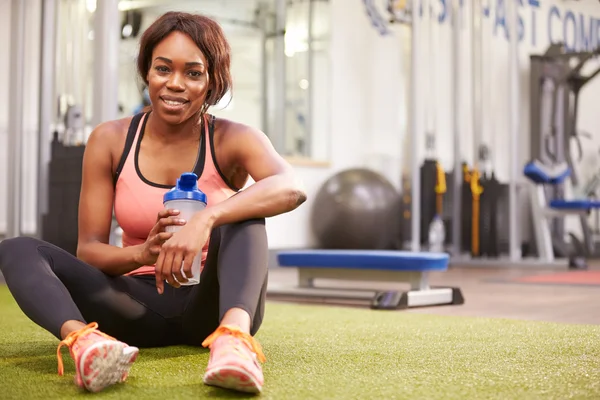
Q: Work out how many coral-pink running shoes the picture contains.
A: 2